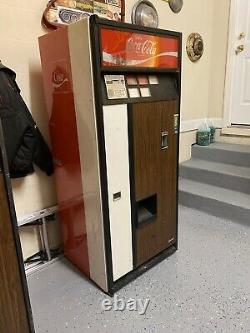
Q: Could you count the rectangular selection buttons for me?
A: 5